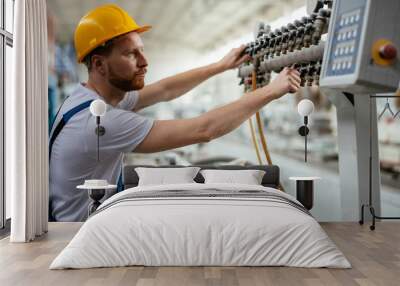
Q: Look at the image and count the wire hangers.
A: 2